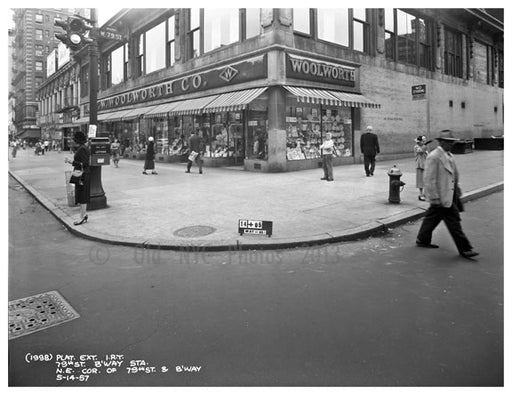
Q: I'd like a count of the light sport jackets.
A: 1